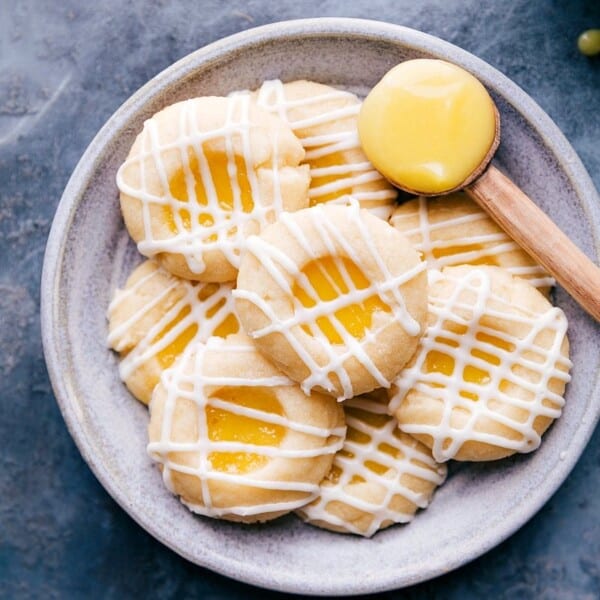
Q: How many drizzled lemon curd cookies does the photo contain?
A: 8